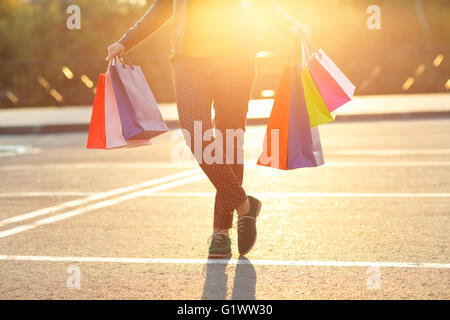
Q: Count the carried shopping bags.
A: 7